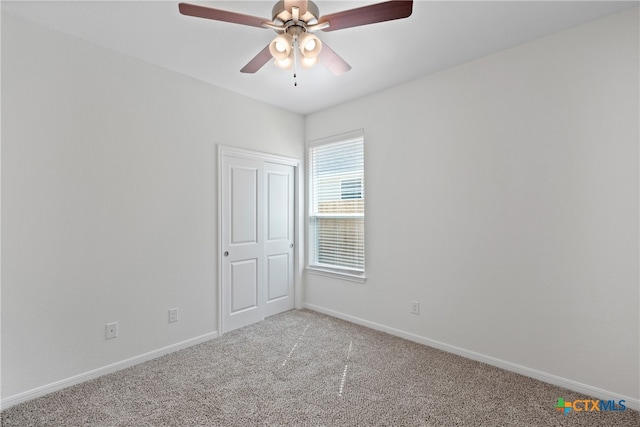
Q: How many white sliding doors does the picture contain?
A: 2